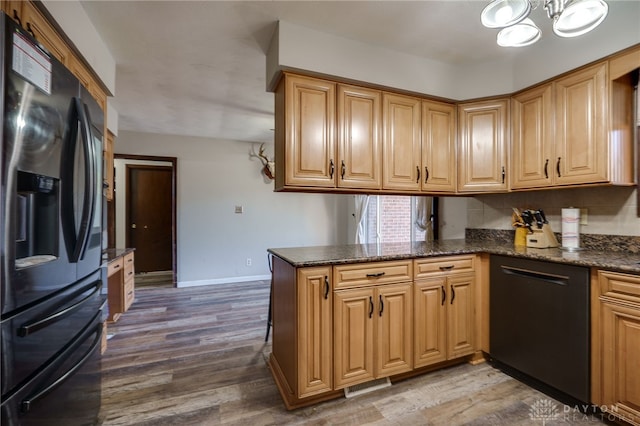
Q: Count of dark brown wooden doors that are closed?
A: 1